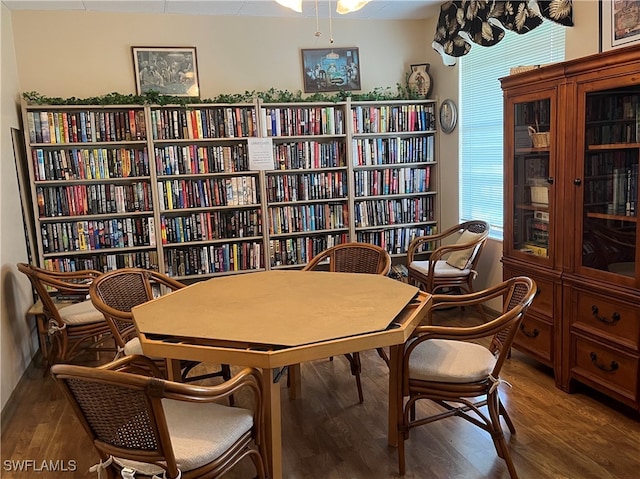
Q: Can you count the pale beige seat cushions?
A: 5